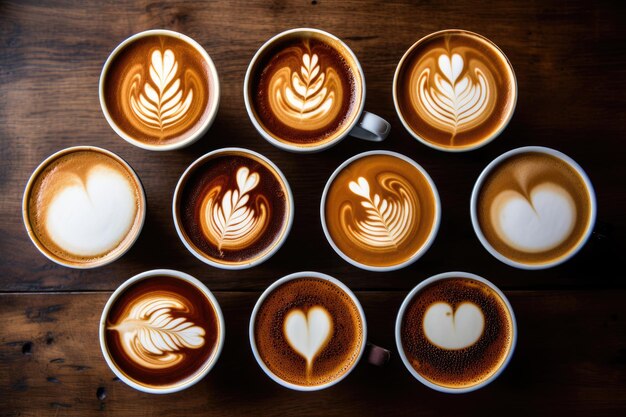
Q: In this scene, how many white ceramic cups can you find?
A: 10